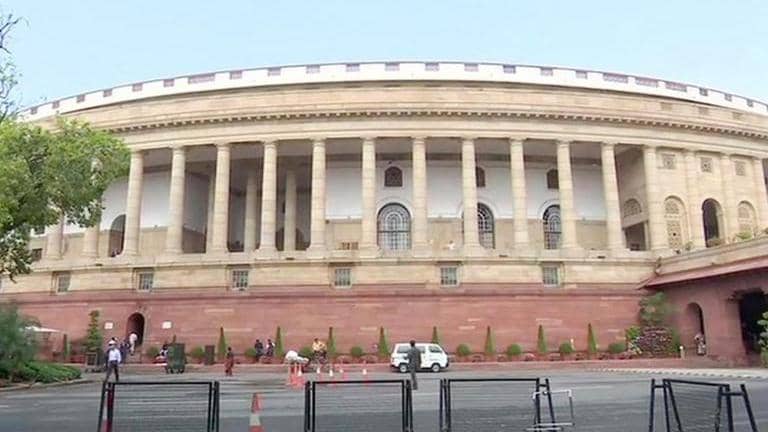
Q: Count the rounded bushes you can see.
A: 9